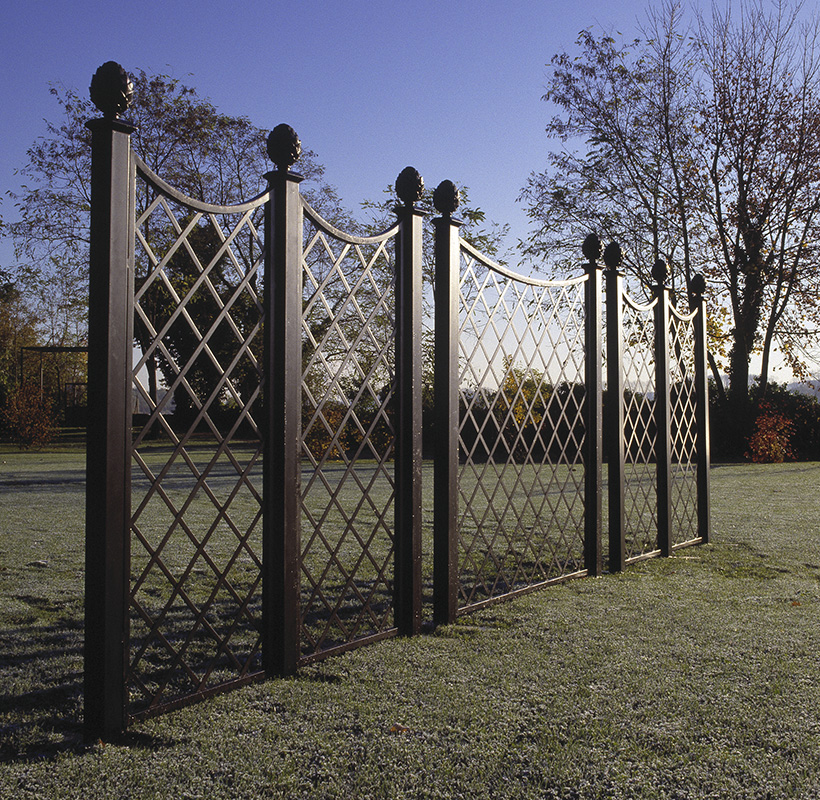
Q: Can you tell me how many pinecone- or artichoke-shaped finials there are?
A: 8